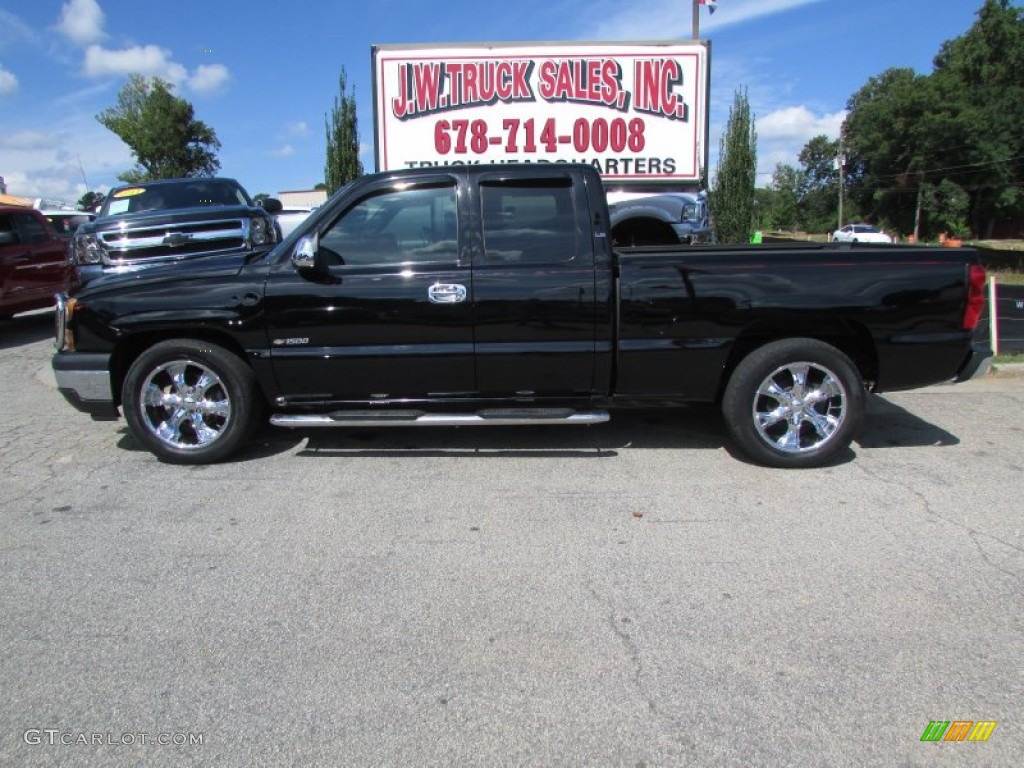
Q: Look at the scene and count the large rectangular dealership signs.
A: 1